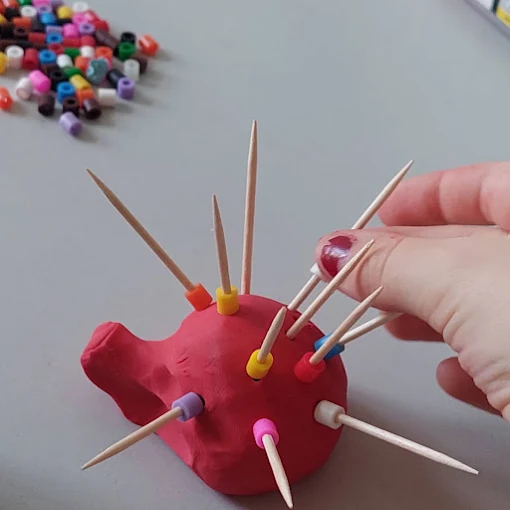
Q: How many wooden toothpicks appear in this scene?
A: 11